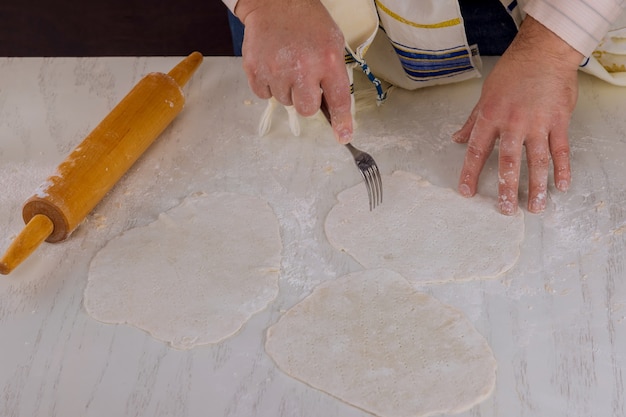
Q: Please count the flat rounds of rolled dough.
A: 3